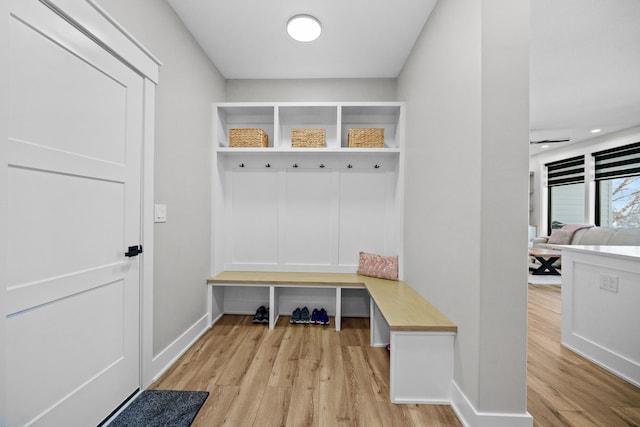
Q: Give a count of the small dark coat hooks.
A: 6